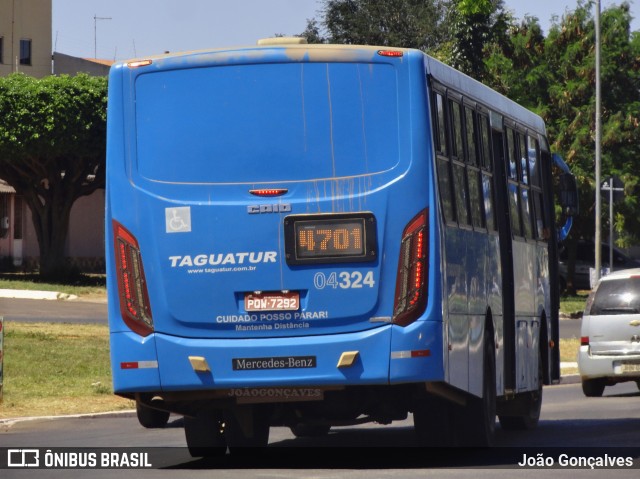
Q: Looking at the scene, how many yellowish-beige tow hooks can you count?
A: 2